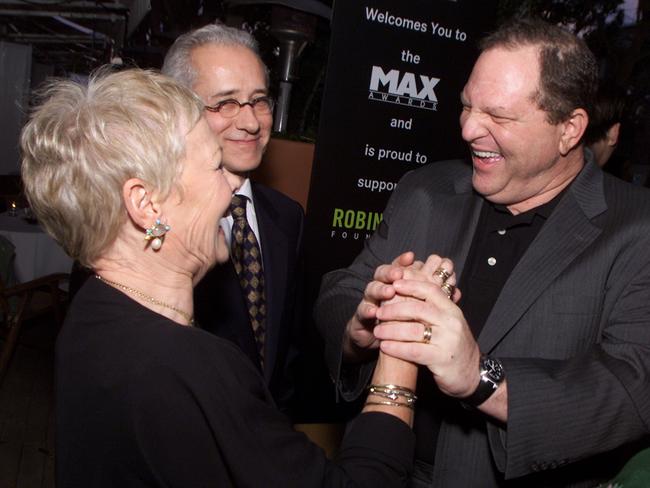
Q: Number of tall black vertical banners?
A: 1